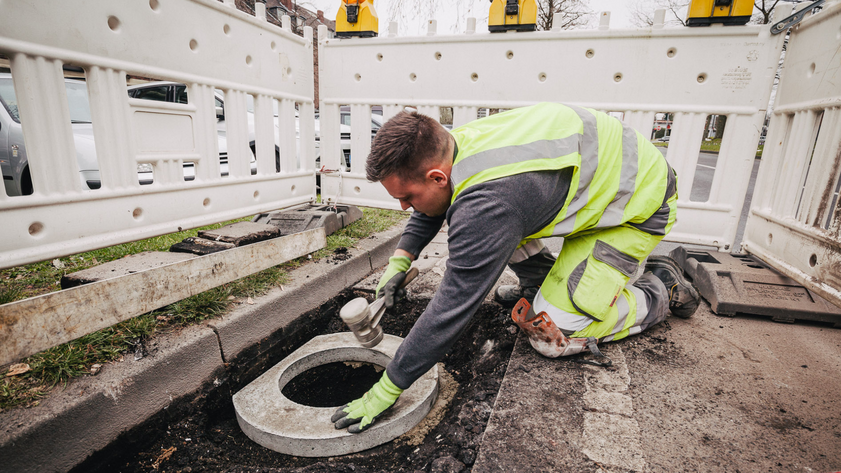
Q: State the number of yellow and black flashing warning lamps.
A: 3